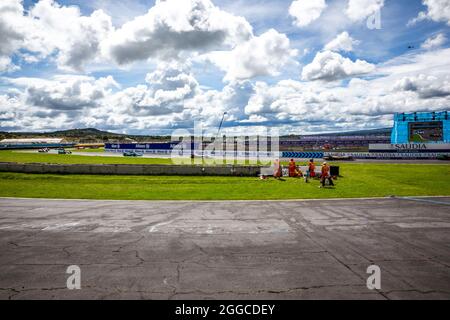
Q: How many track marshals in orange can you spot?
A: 4